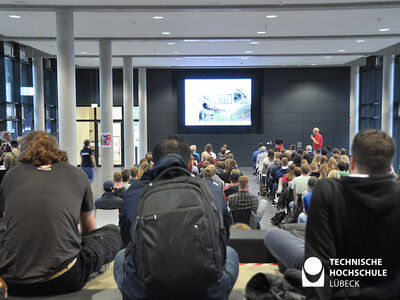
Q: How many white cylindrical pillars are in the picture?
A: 7